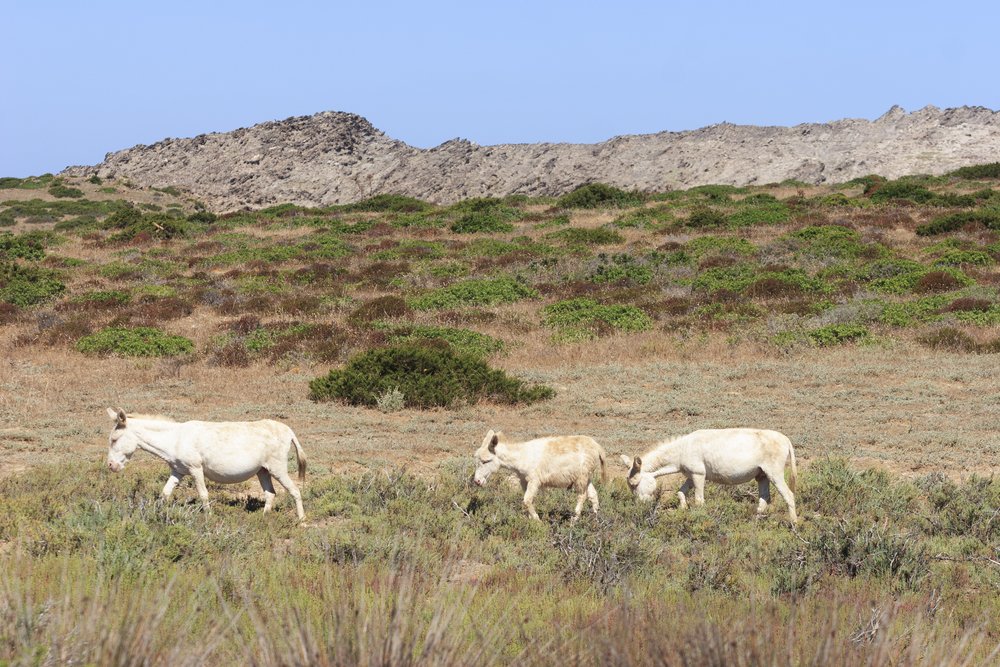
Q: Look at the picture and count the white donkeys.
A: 3